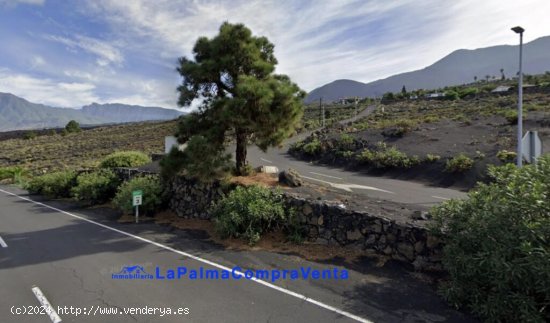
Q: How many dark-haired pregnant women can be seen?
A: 0